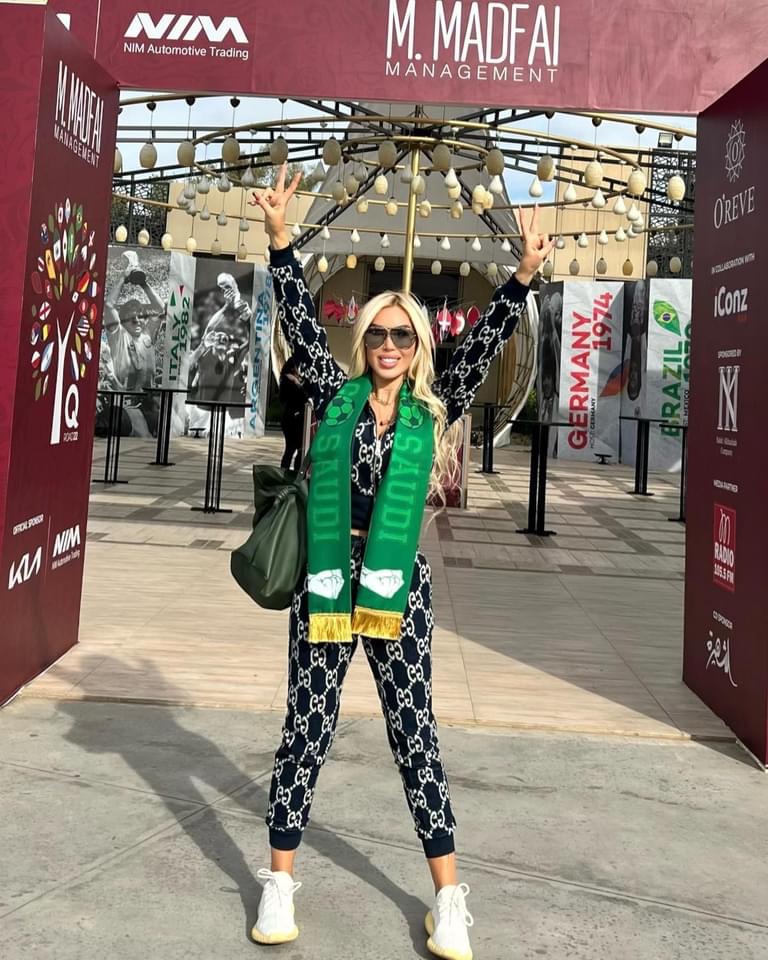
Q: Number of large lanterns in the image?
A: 13